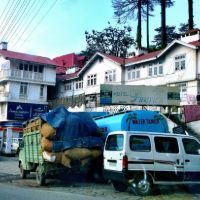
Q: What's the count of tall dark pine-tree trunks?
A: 4